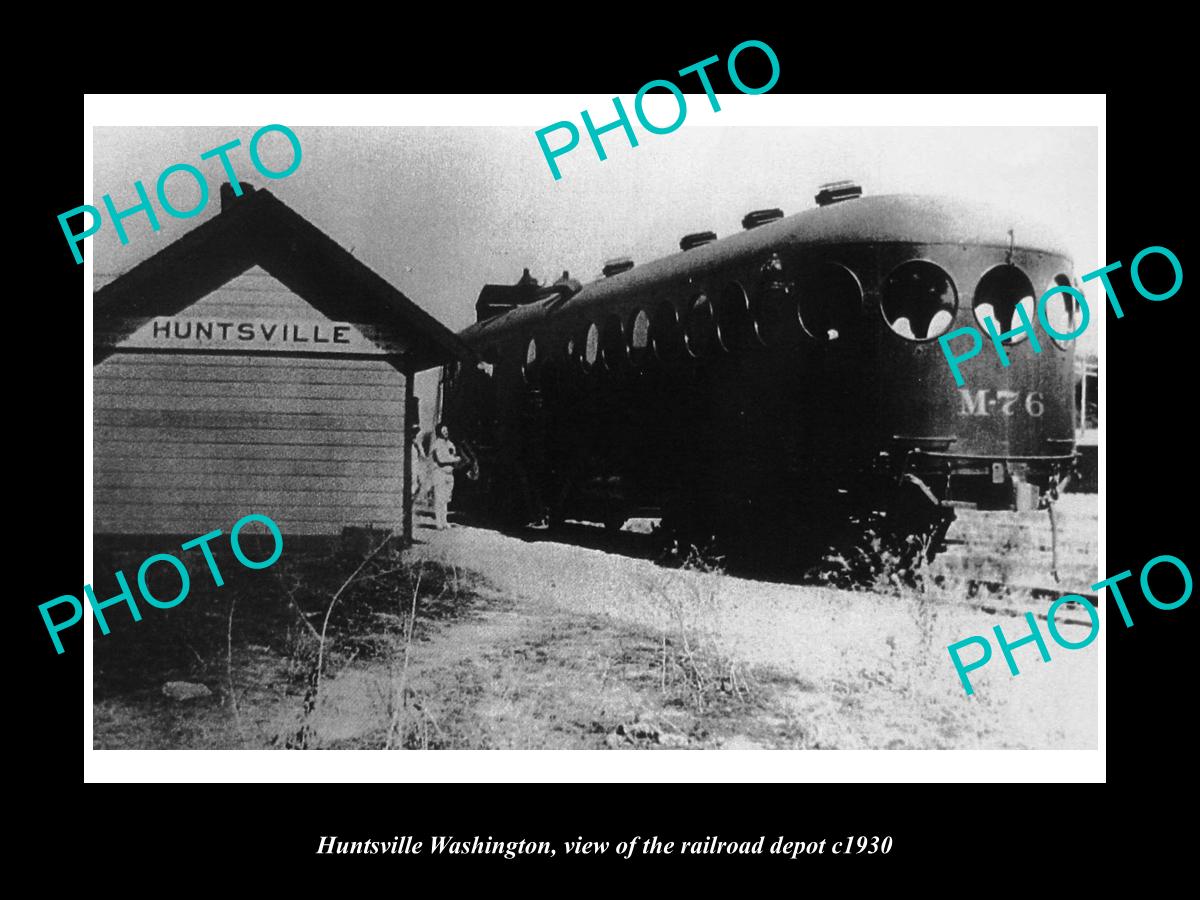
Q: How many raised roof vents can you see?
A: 4